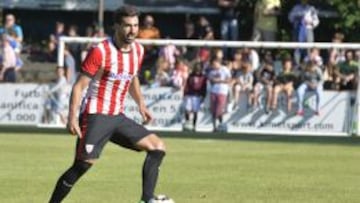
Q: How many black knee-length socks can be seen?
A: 2